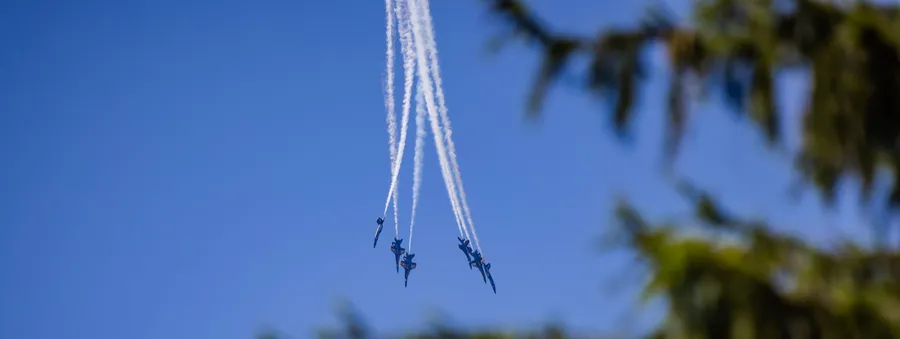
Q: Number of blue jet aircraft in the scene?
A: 6